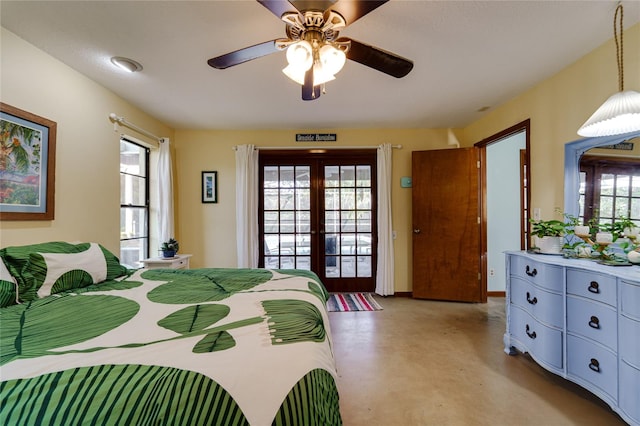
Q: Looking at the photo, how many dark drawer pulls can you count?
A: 6